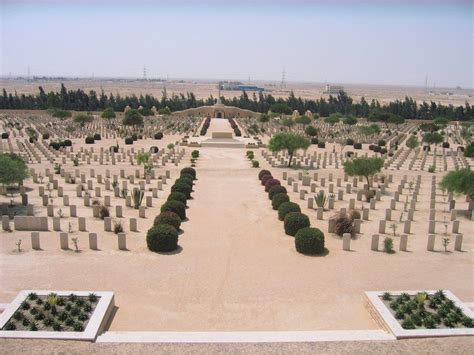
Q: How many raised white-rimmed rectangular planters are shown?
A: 2